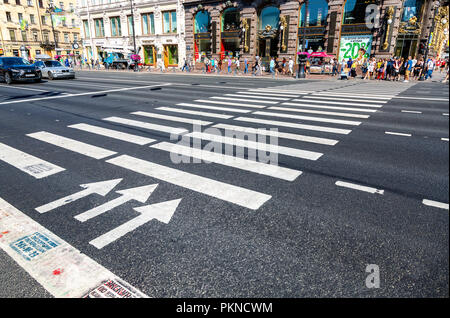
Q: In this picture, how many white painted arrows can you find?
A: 3